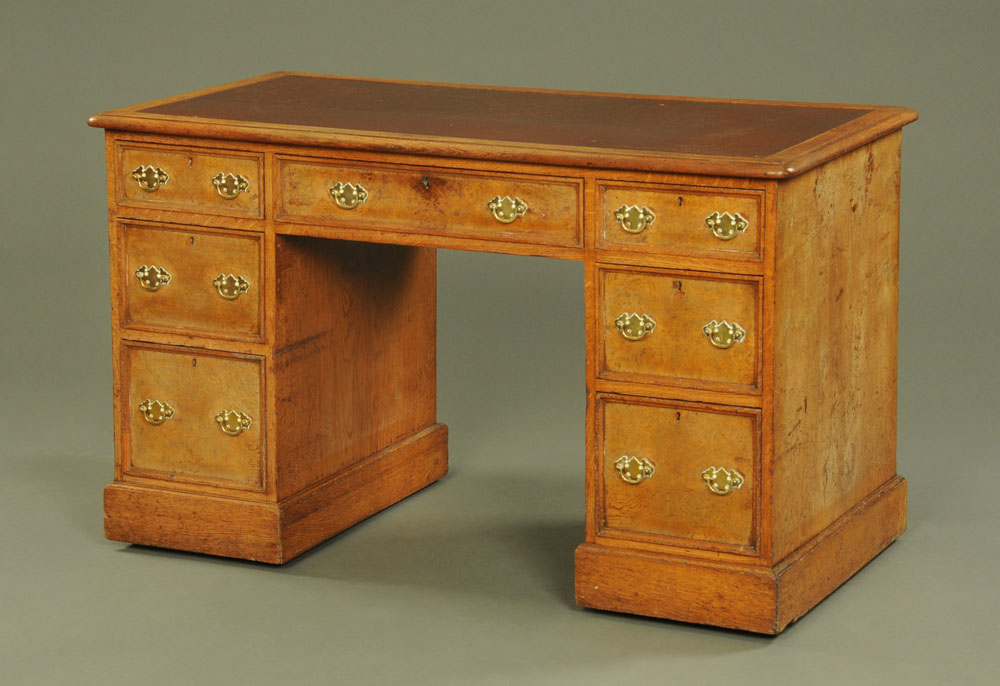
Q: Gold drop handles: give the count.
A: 14